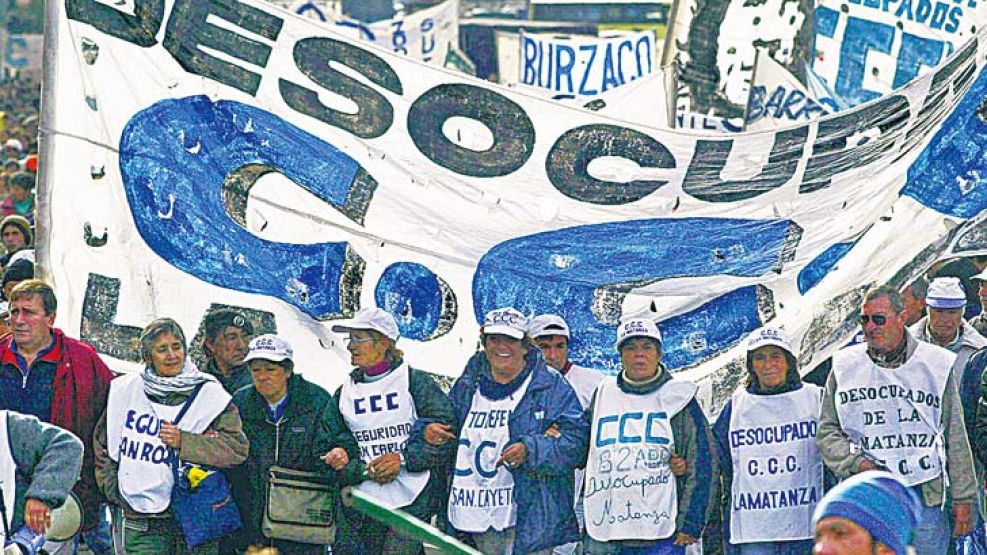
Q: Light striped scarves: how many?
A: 1